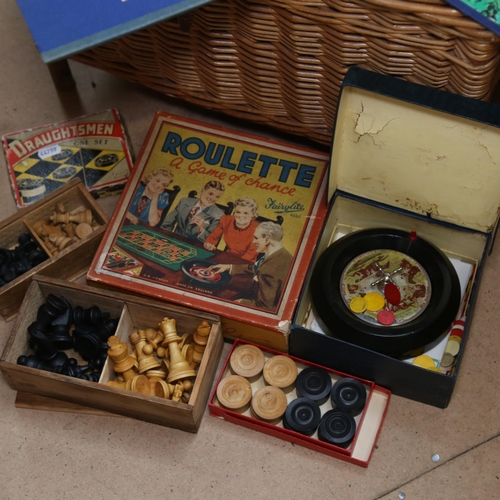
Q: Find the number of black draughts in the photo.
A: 4